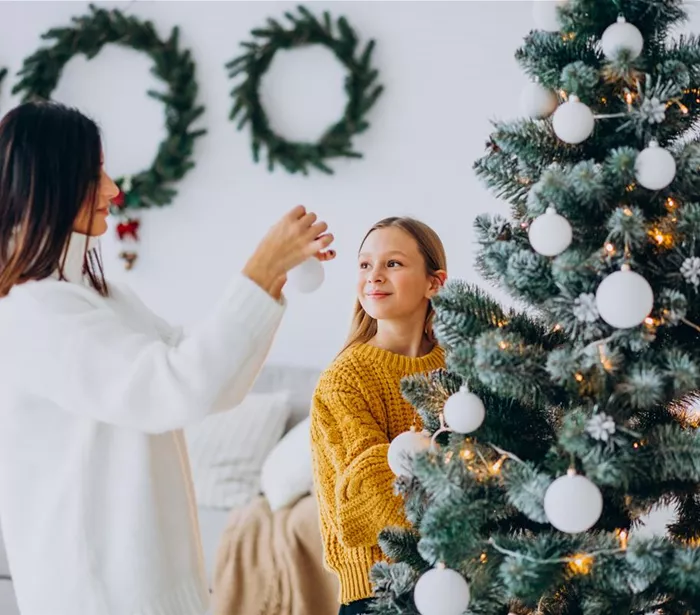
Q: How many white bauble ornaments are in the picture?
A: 12